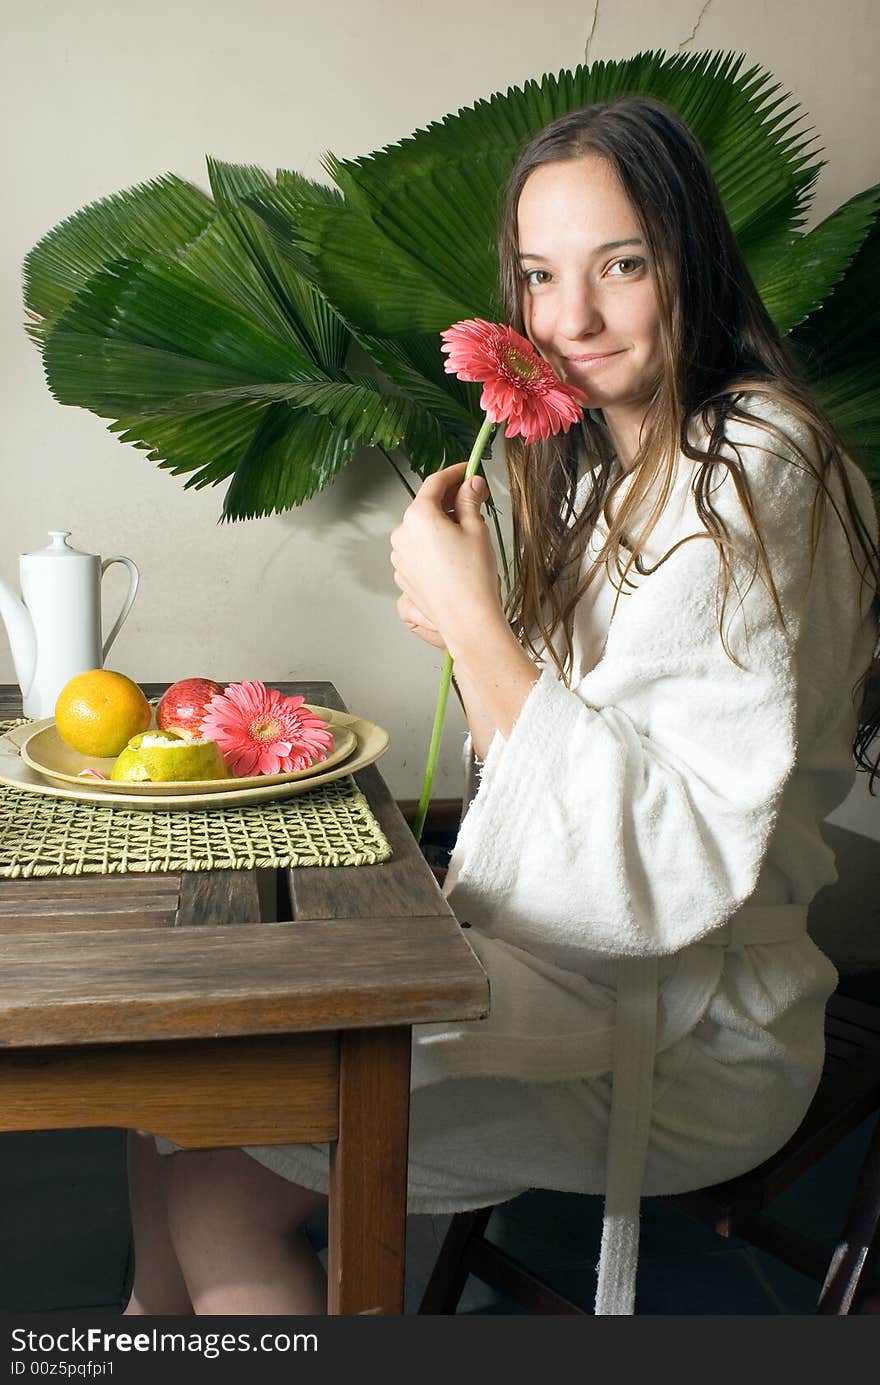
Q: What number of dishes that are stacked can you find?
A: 2